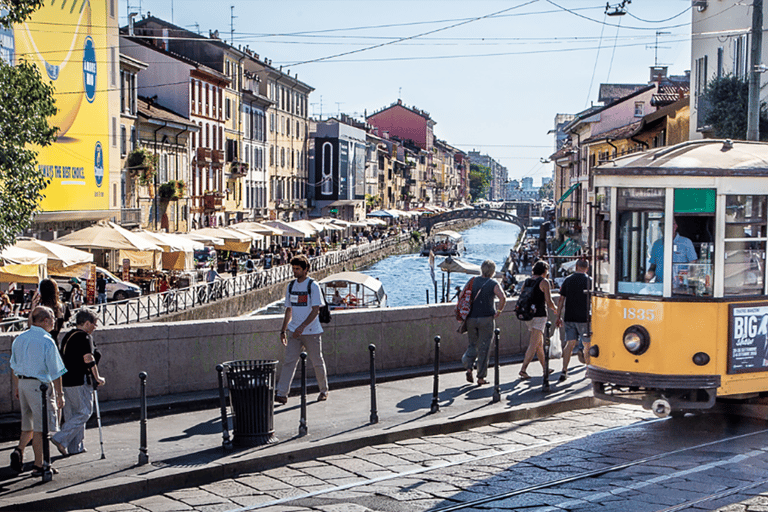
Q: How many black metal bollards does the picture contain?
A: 8